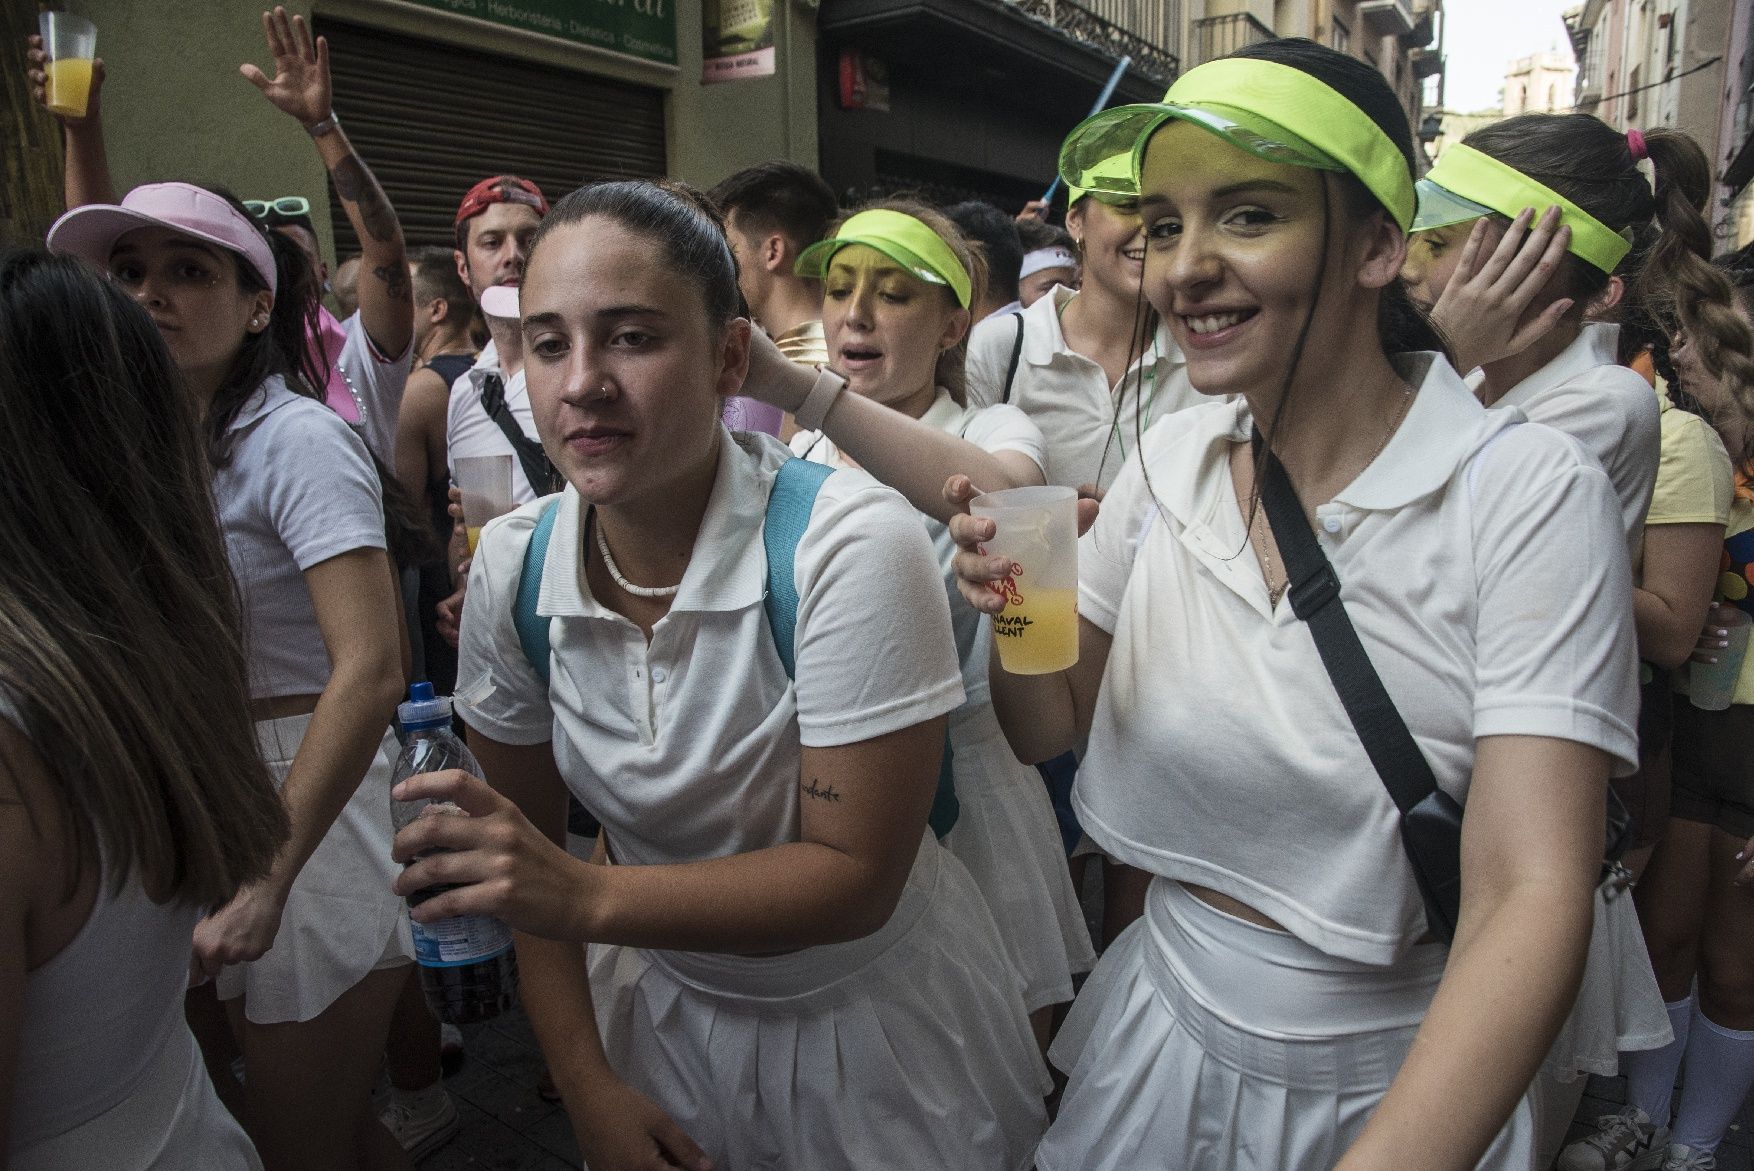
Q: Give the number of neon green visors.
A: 4